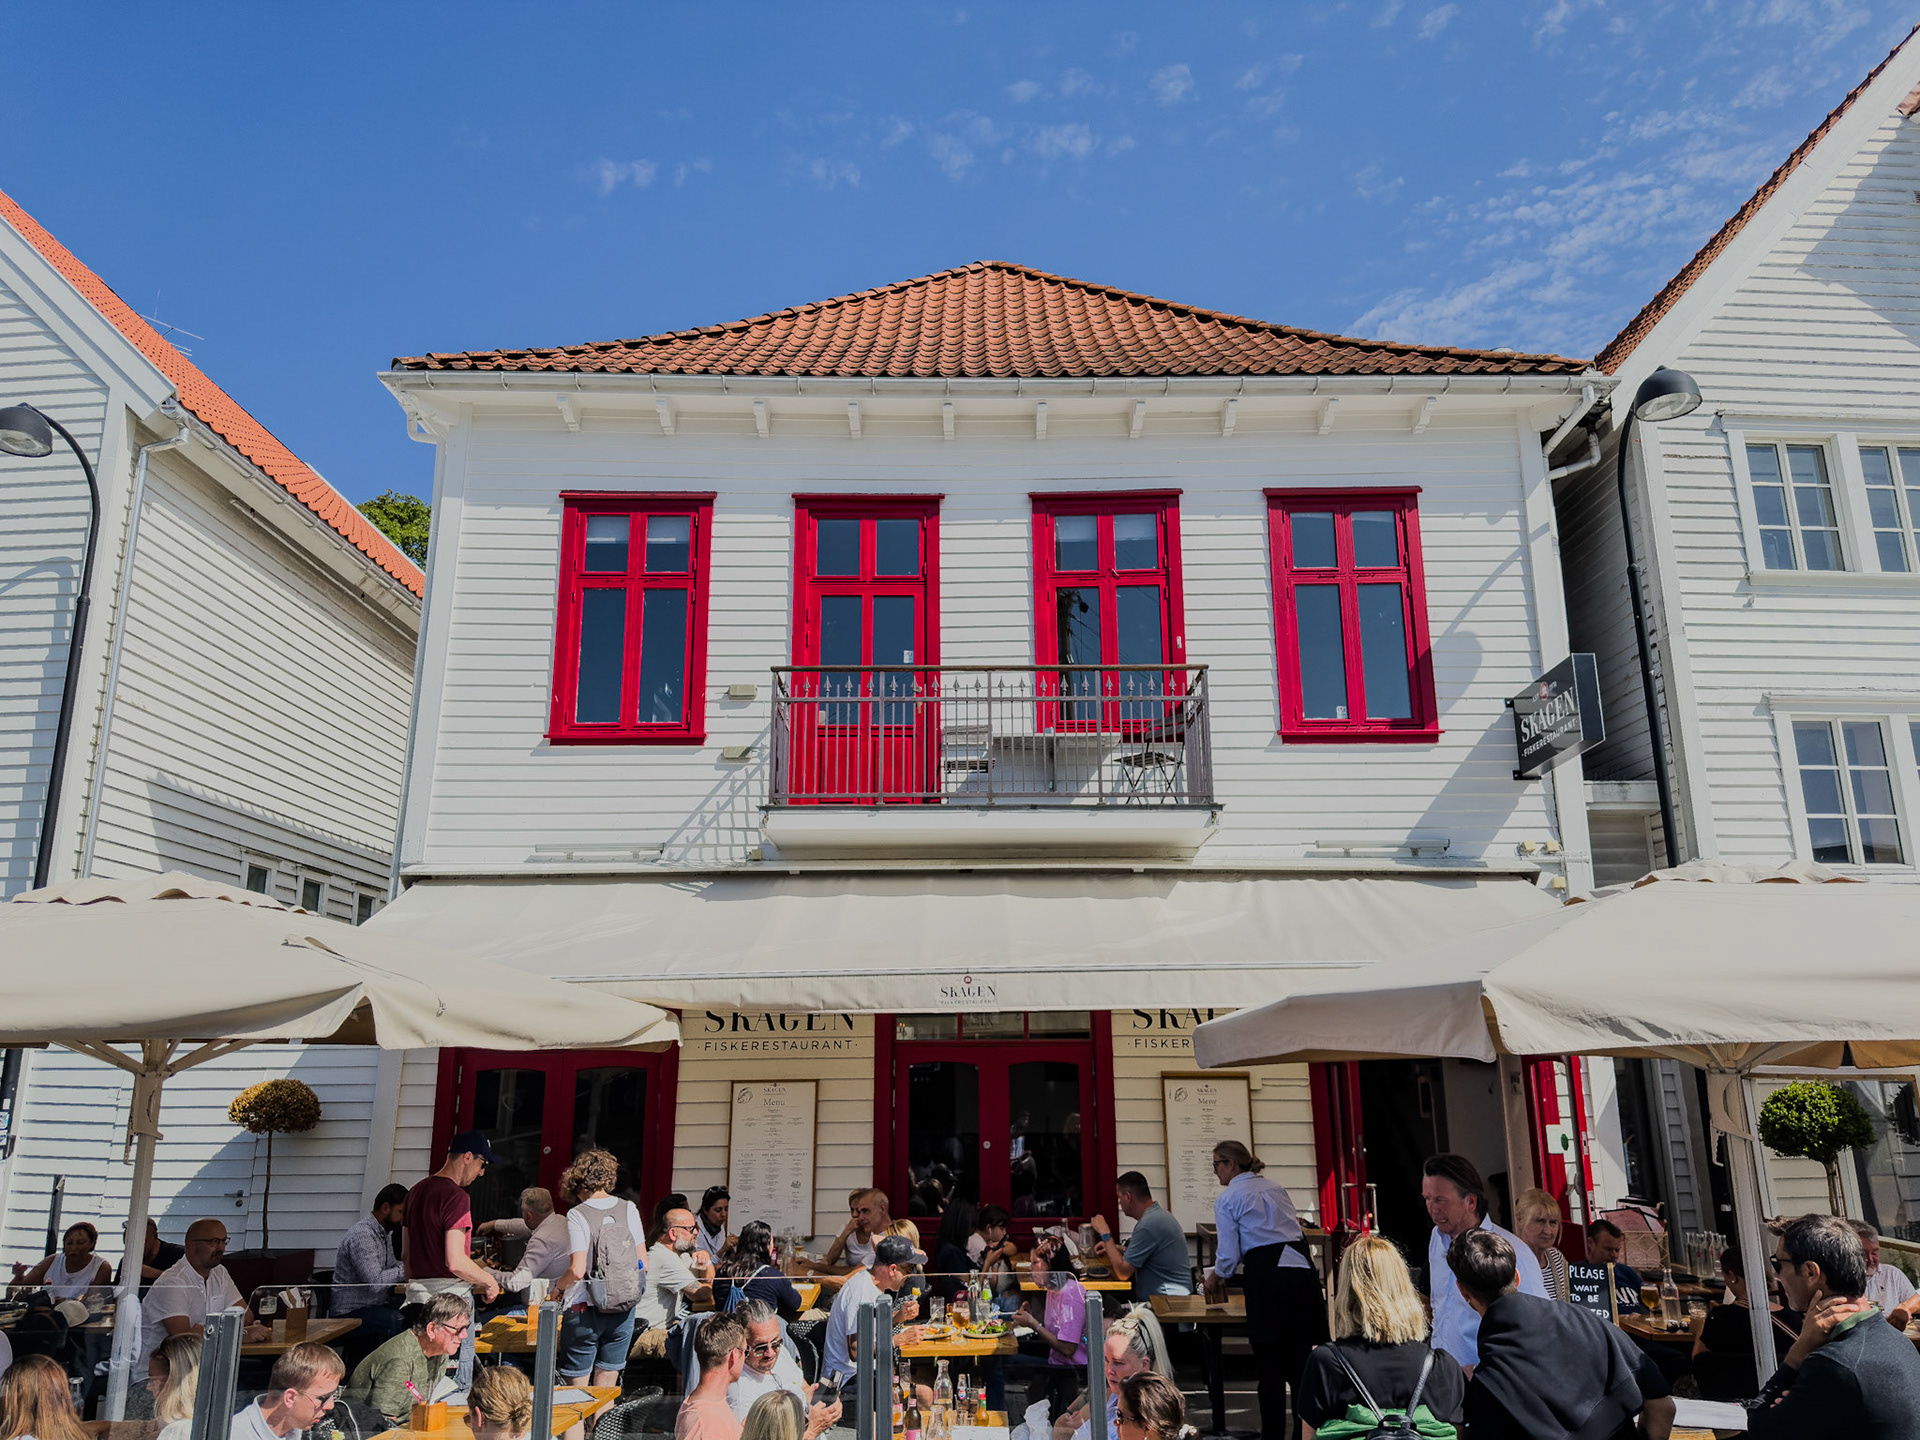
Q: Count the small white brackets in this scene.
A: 10